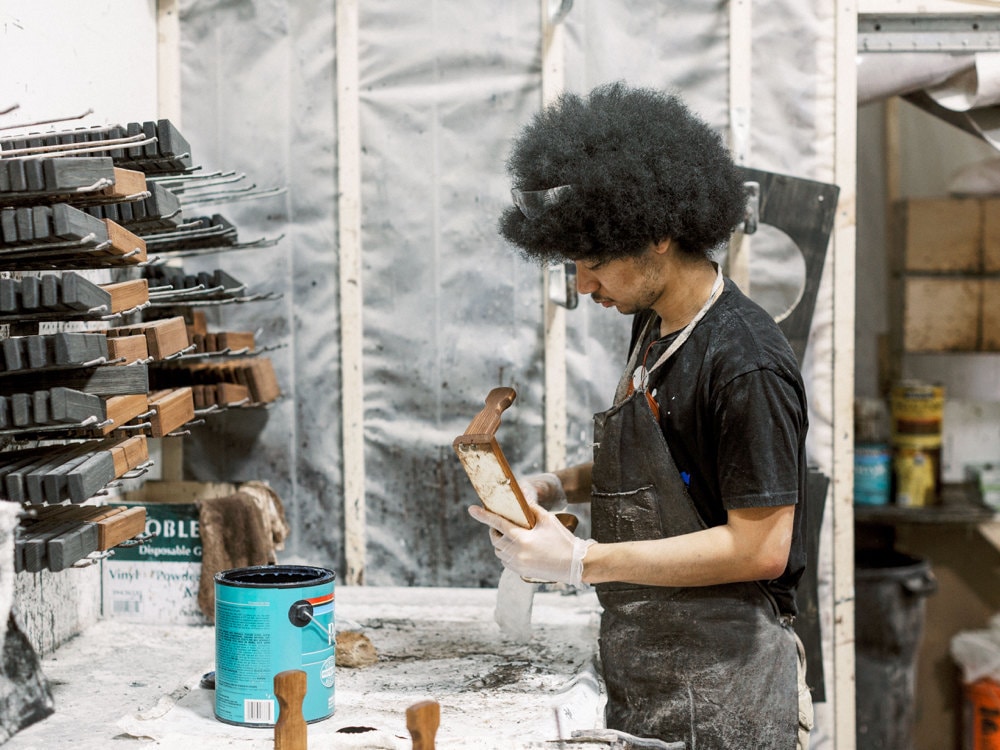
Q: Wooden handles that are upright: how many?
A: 2